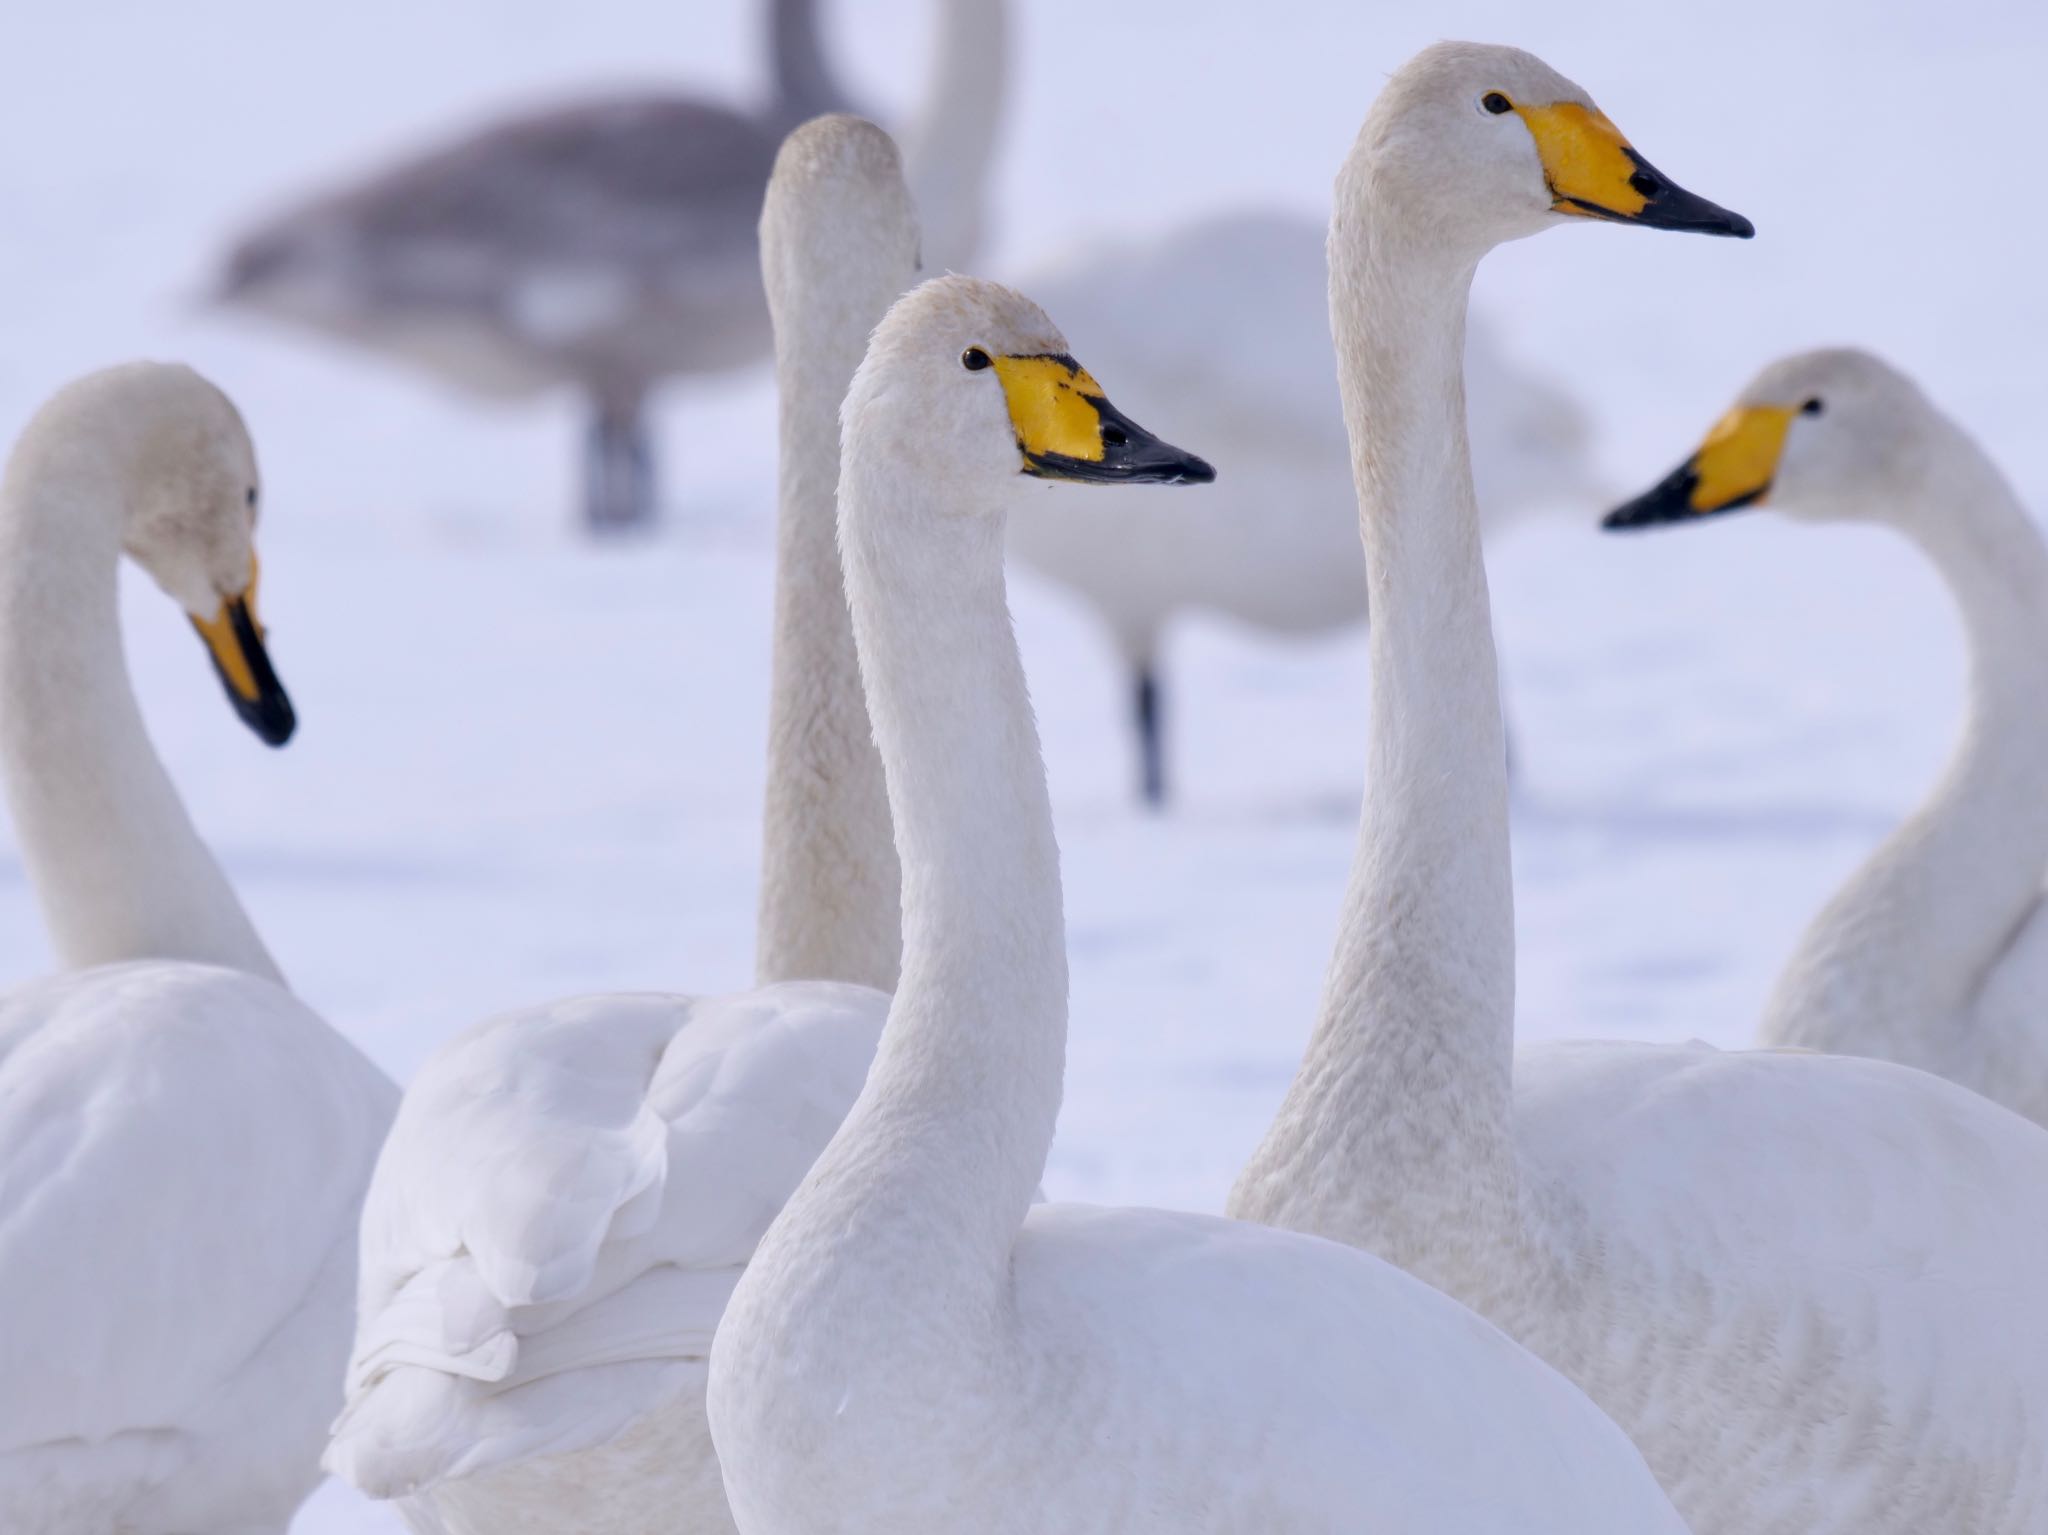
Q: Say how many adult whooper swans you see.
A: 6